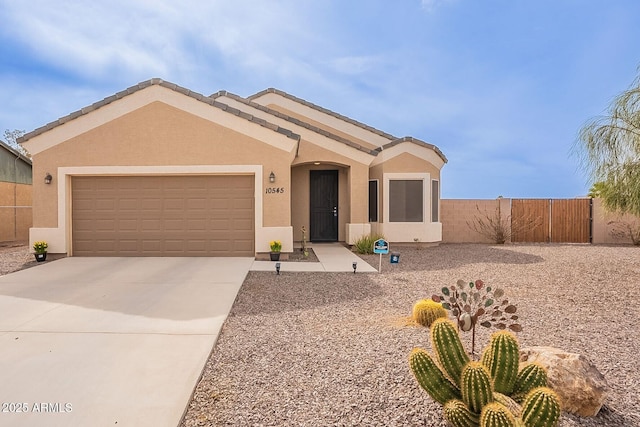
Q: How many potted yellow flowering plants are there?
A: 2